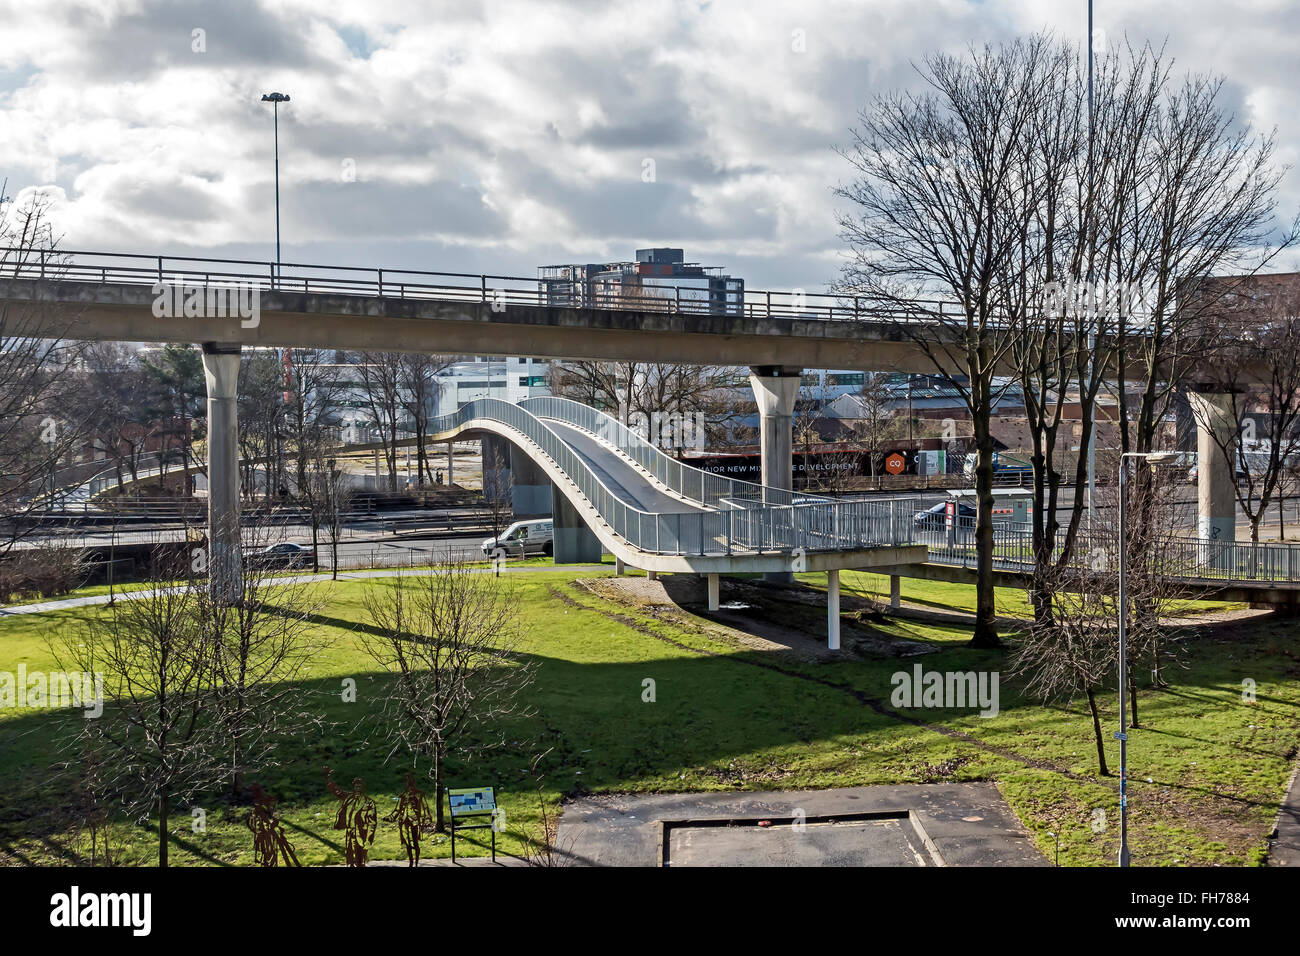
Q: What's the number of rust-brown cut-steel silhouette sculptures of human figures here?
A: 3